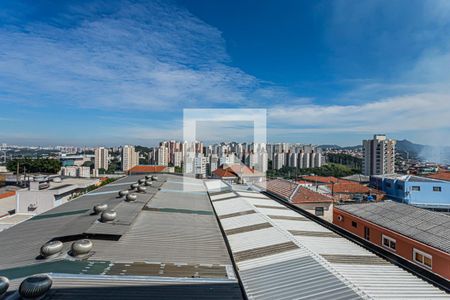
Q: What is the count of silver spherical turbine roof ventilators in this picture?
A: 14